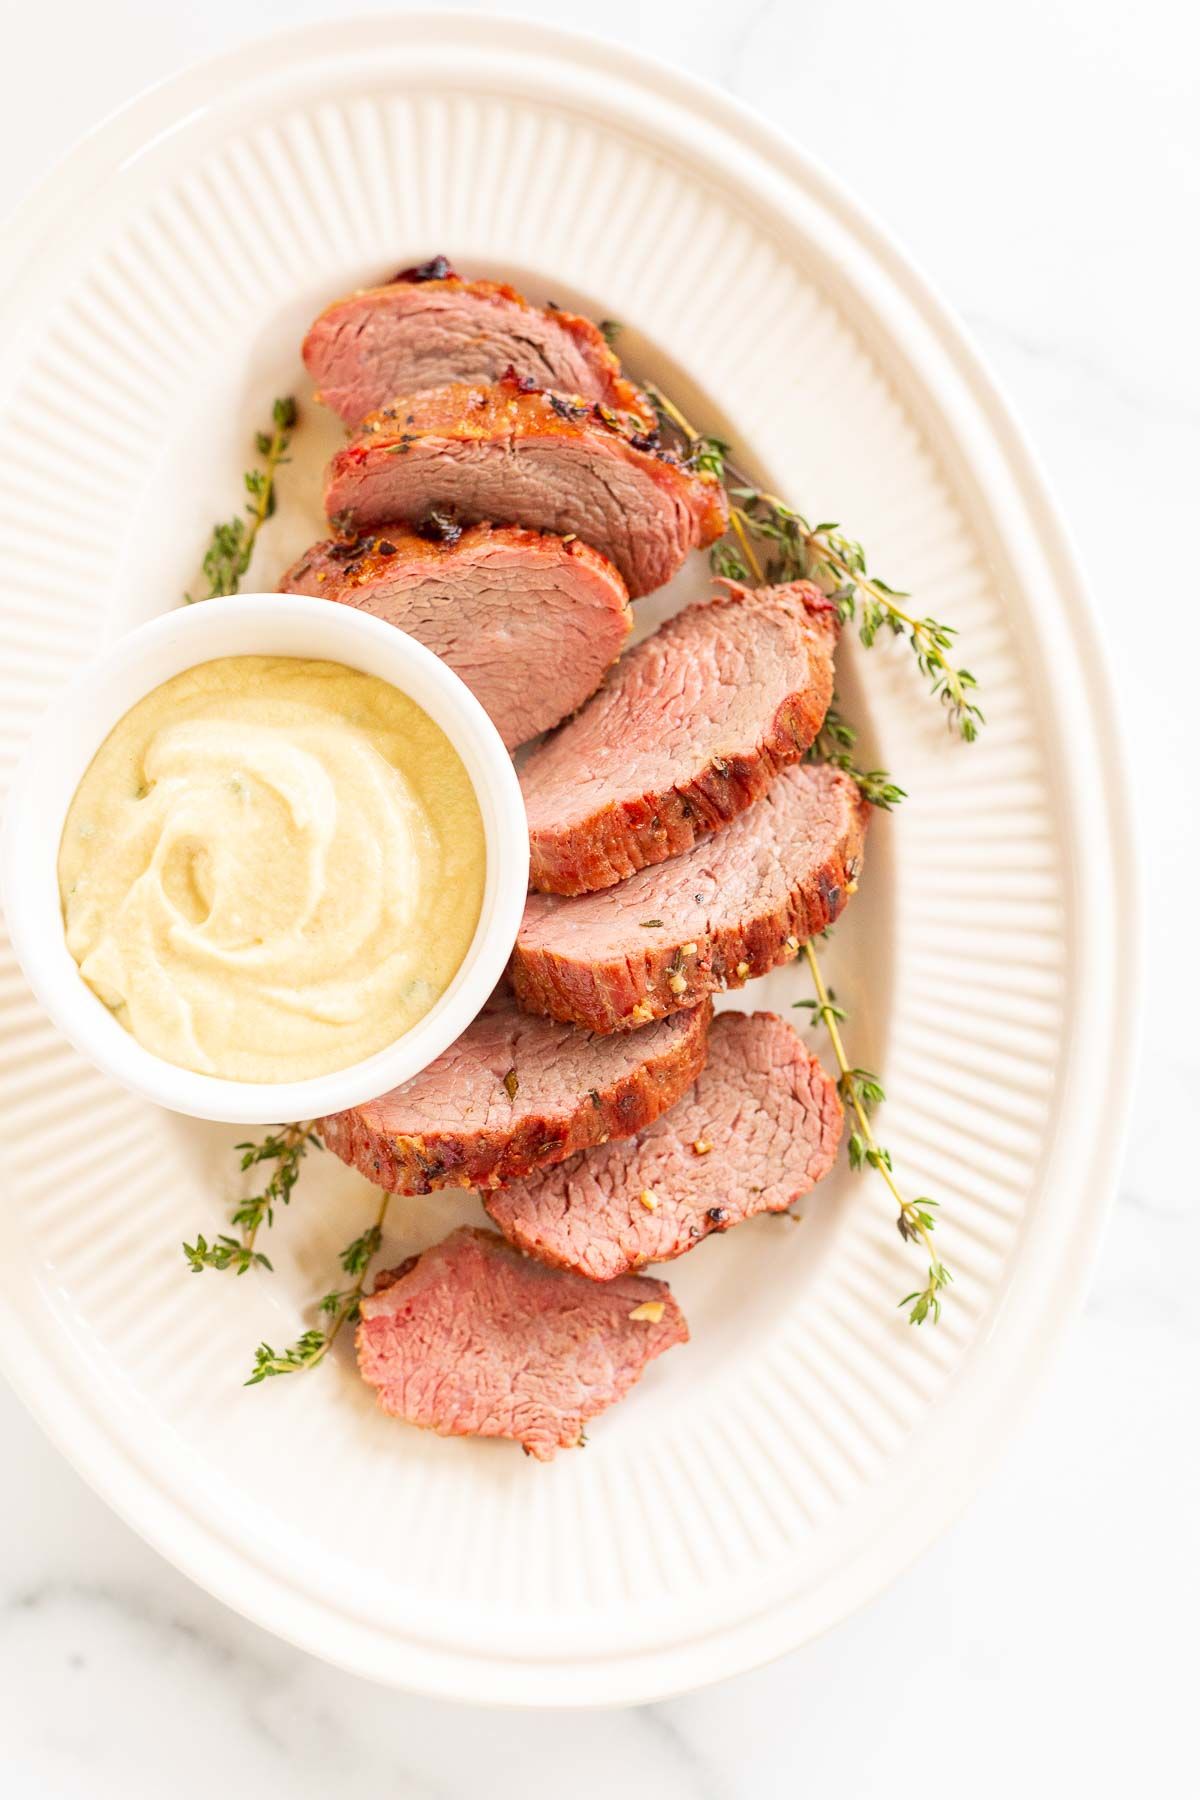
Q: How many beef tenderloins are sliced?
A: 8